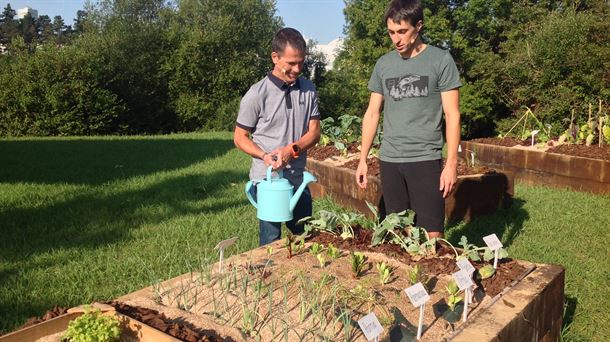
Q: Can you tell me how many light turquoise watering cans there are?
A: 1